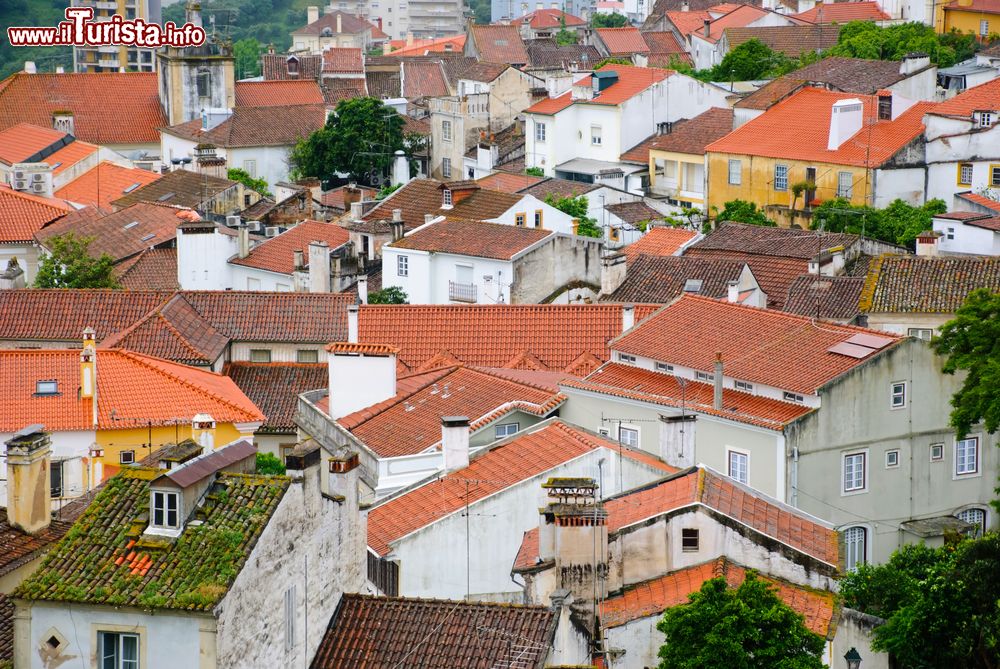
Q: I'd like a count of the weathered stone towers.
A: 1